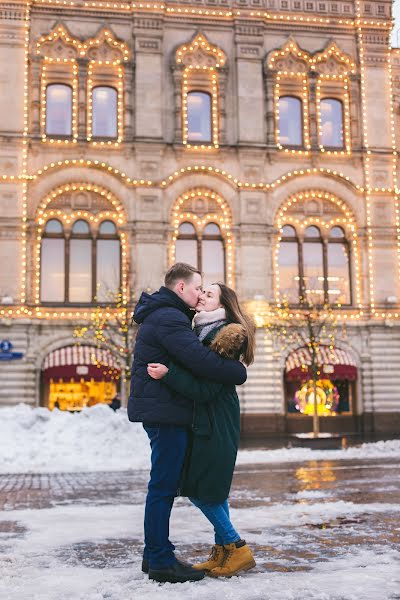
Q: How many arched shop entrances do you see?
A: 2